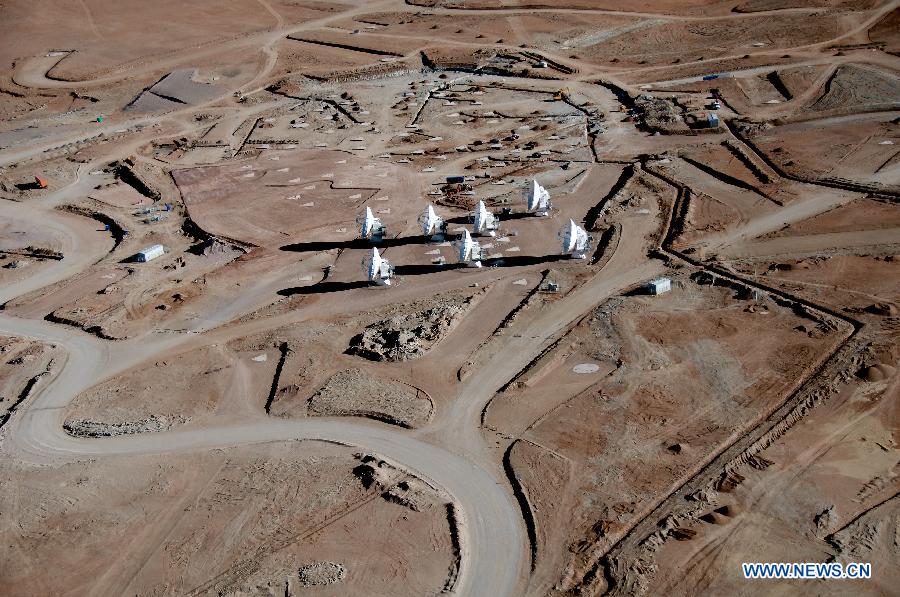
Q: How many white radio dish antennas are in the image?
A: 7